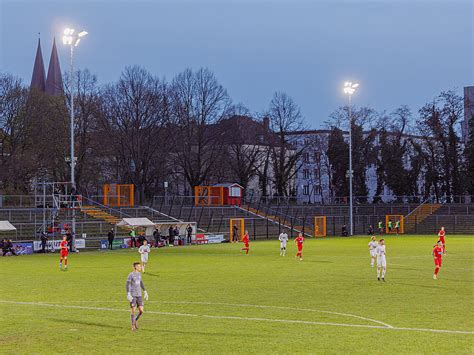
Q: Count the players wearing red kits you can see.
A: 5